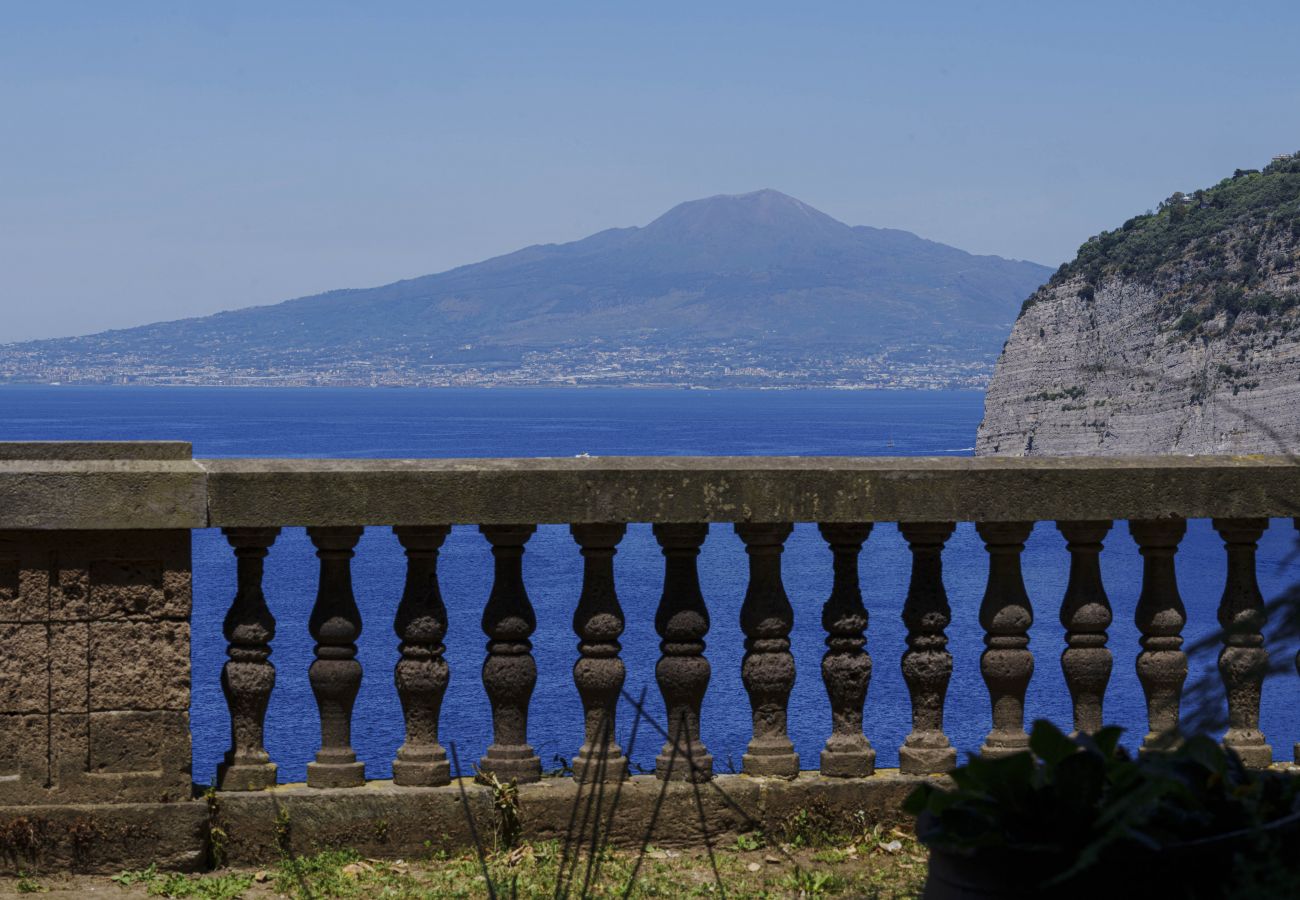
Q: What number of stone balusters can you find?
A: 13